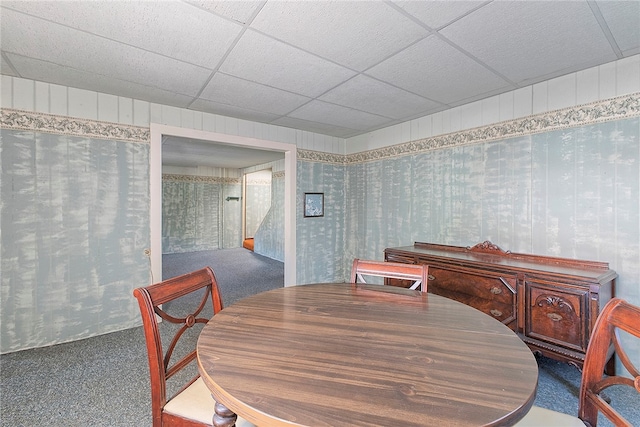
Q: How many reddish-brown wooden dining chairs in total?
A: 3